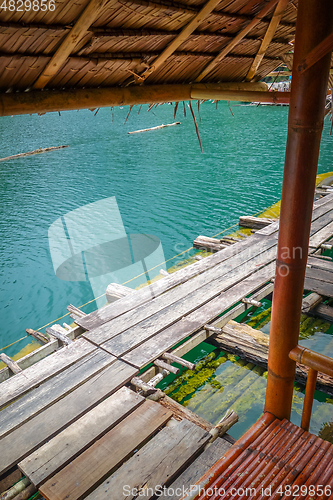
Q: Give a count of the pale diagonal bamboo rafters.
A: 4